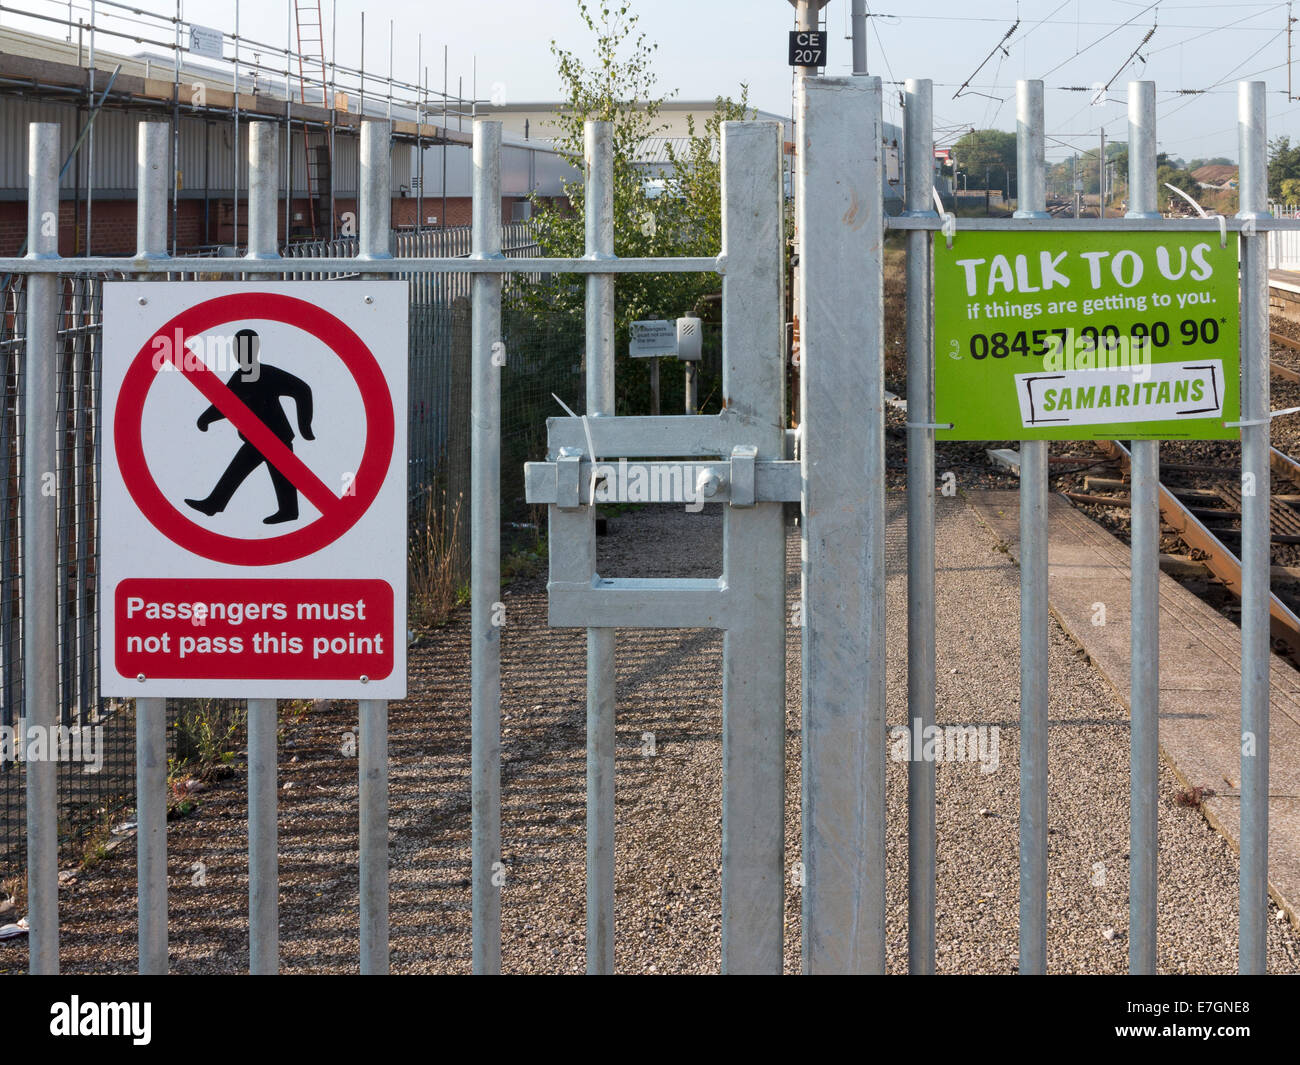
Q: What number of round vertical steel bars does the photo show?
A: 10